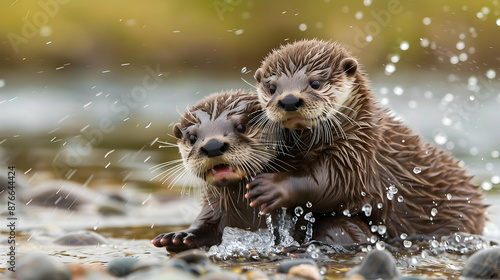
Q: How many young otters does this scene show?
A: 2